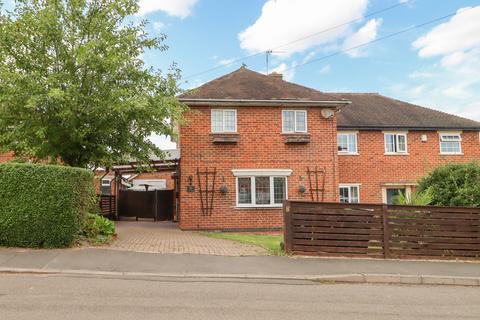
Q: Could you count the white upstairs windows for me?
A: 5